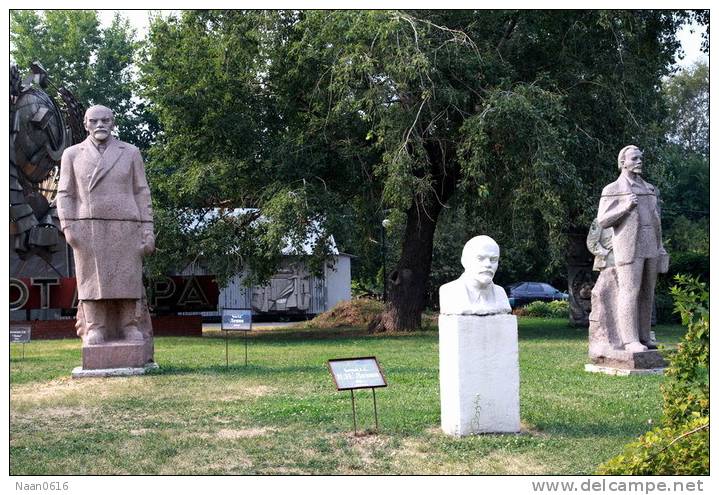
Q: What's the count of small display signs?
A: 3